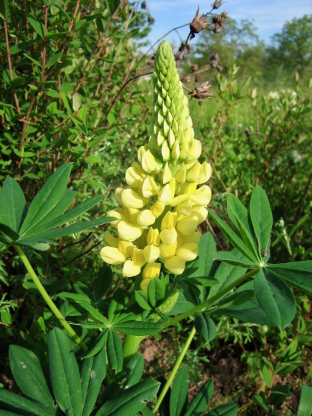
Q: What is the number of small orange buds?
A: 0